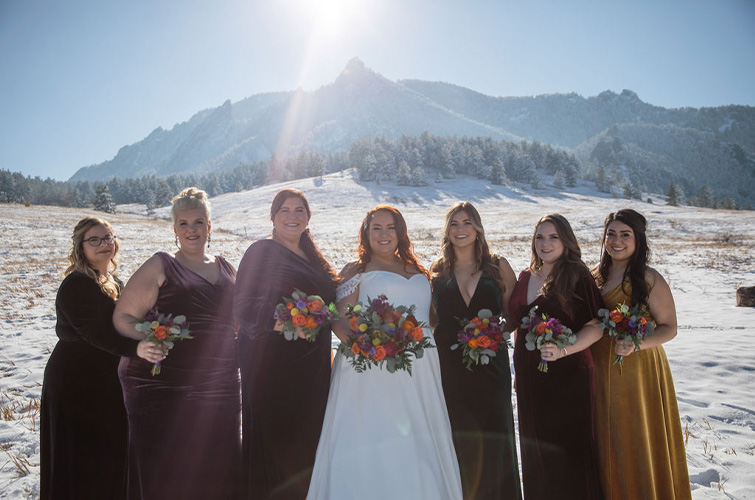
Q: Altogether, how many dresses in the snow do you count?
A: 7